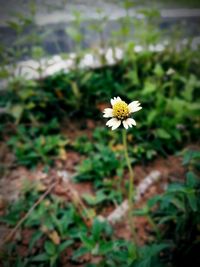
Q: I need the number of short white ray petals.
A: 5